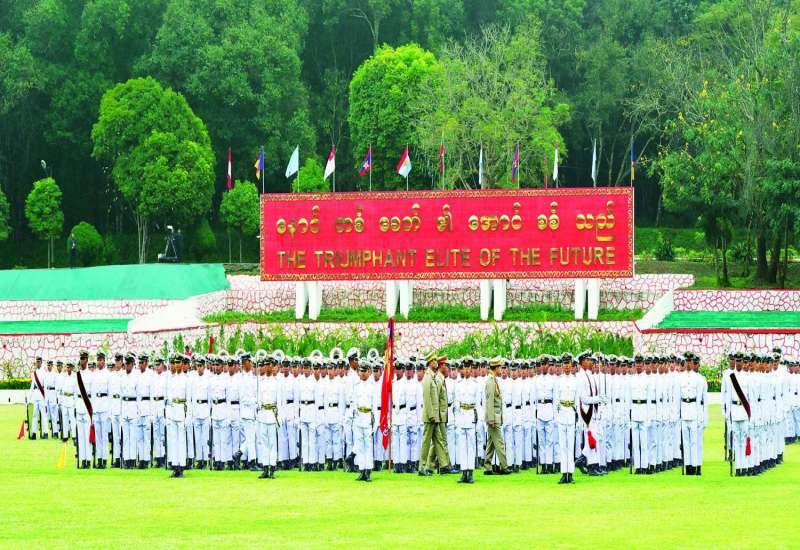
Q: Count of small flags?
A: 12